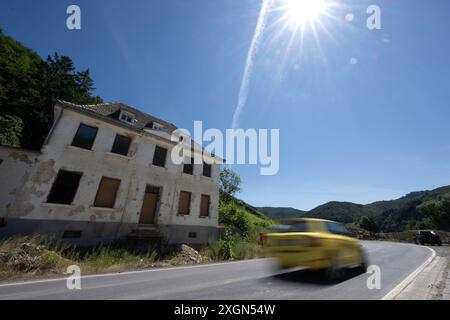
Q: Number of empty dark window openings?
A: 6